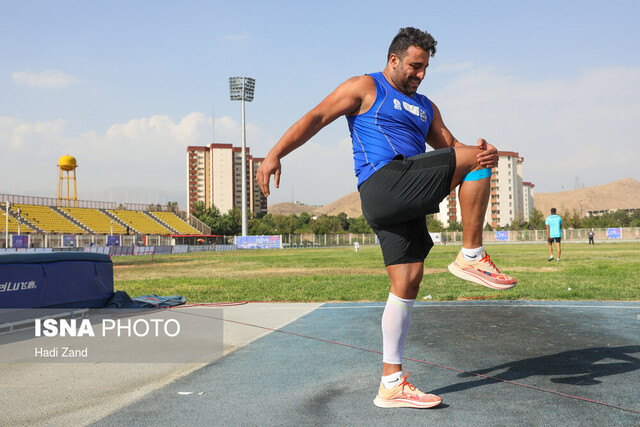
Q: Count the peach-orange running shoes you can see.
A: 2